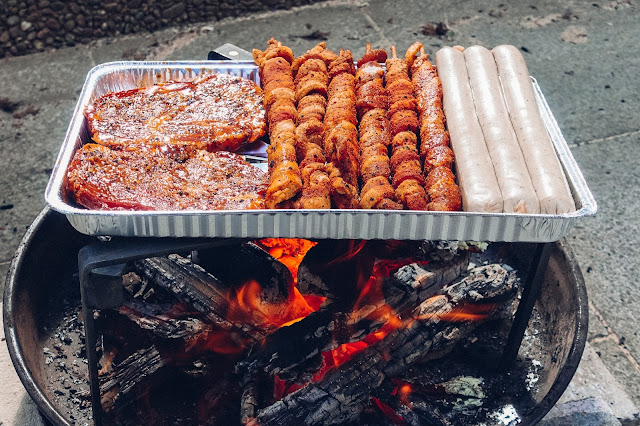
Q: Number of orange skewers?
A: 6